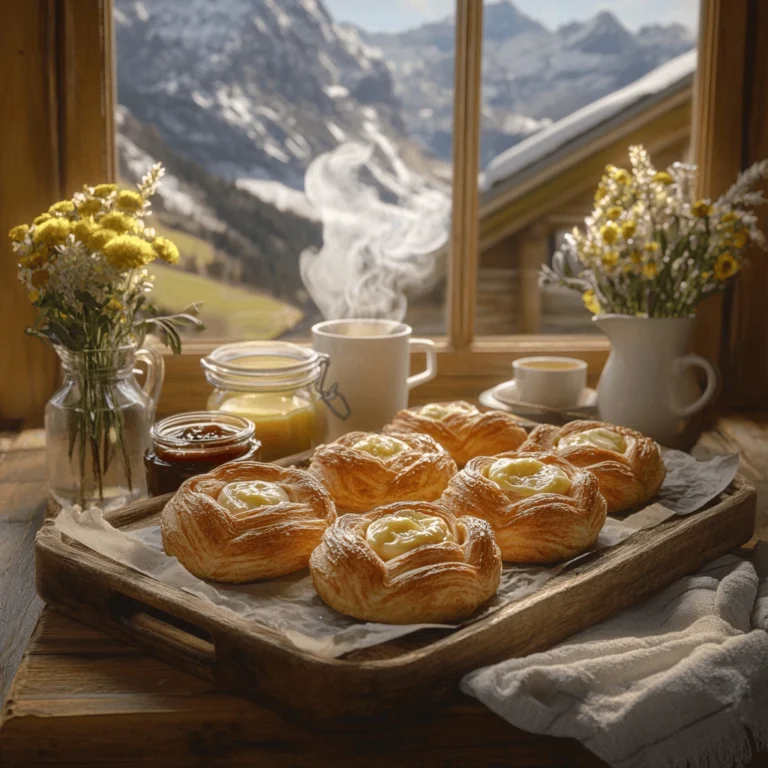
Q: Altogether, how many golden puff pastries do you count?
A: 6